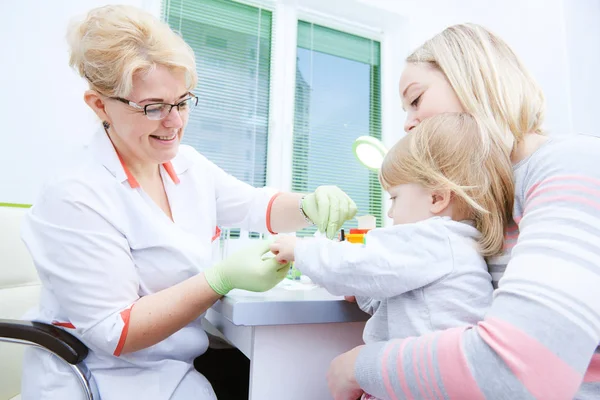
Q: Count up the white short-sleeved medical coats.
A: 1